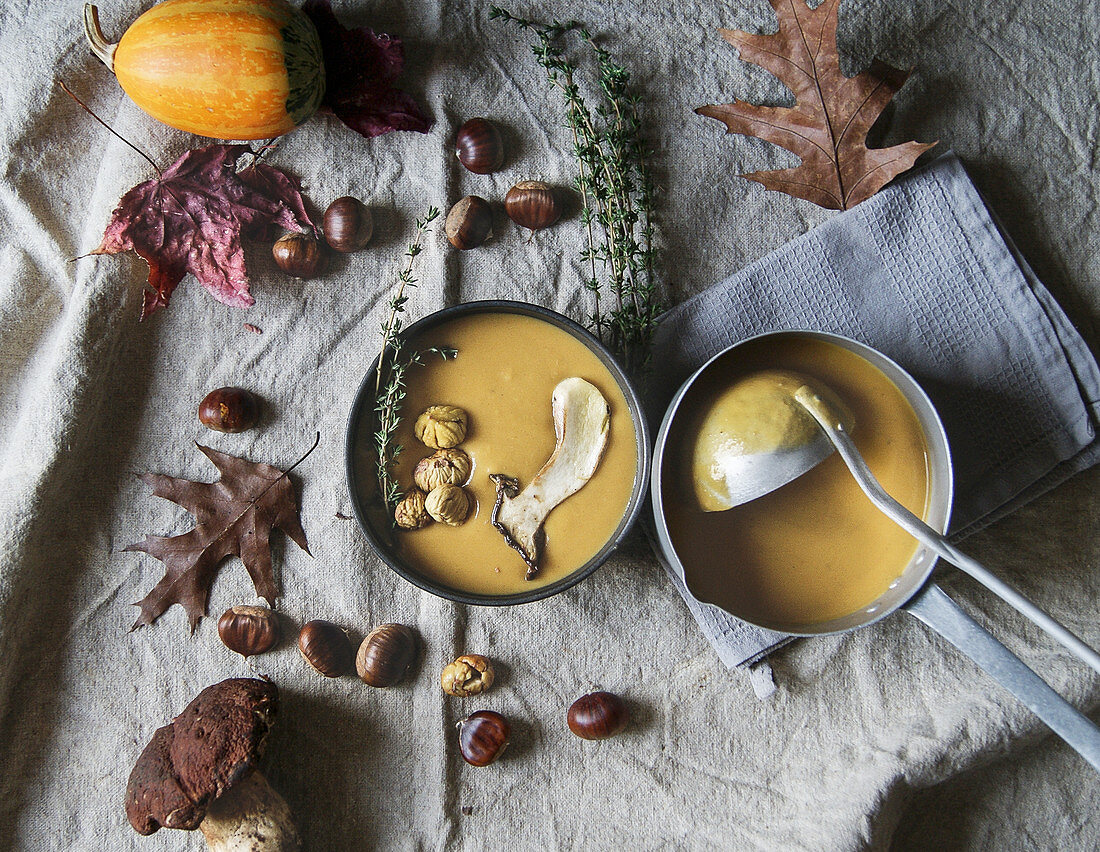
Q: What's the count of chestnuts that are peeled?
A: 5